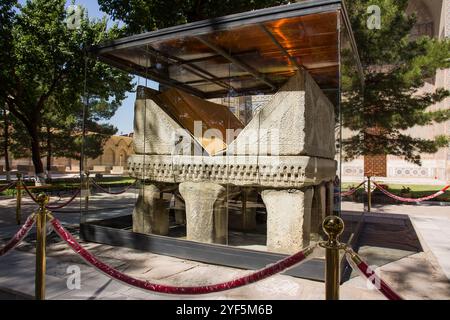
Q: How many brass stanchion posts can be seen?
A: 5